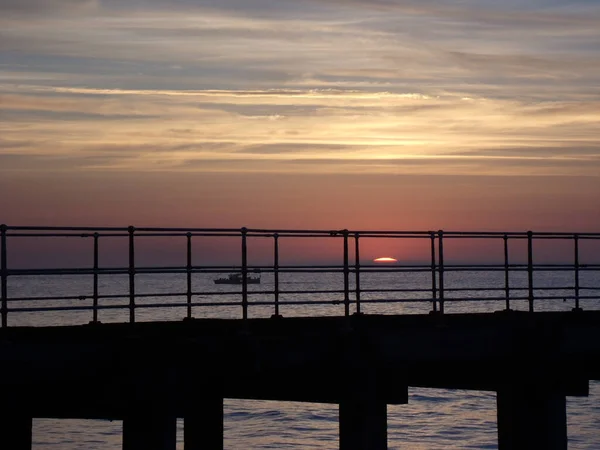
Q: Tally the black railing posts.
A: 13